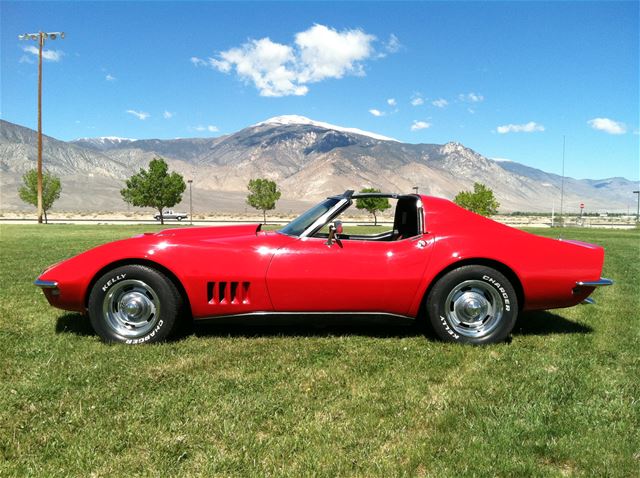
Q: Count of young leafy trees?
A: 5